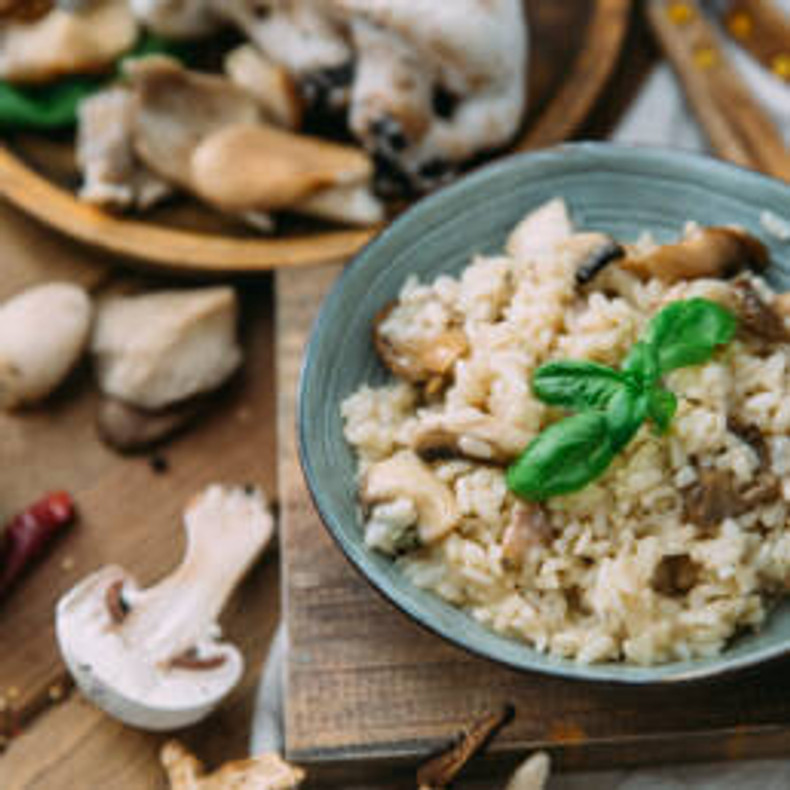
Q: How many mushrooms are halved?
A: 1